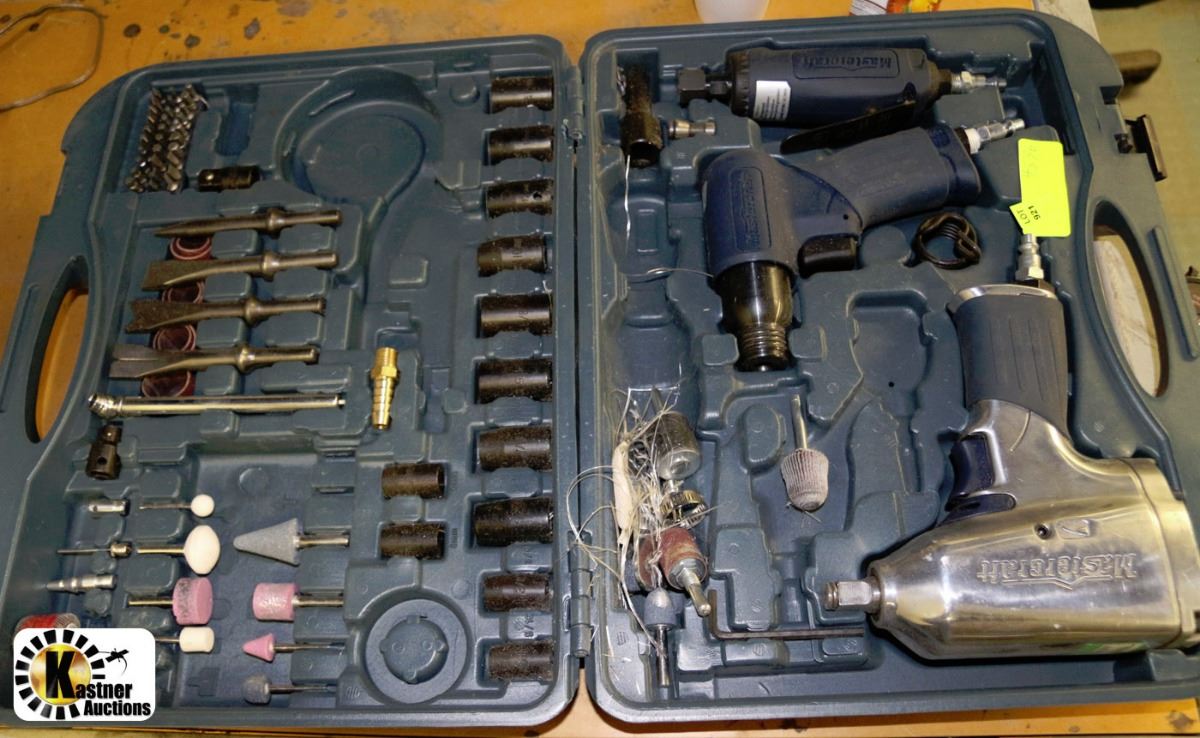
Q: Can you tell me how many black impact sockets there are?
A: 12